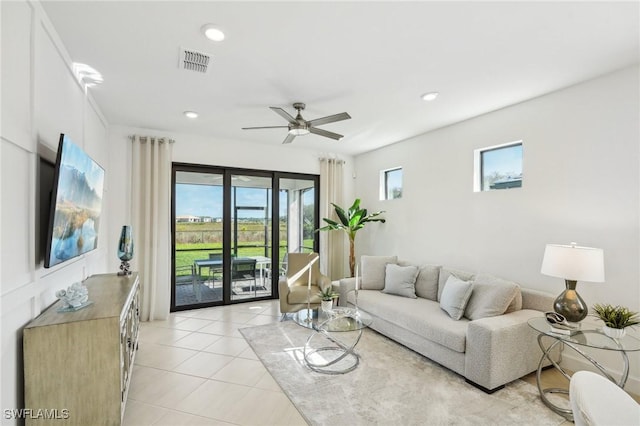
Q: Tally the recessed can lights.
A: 3